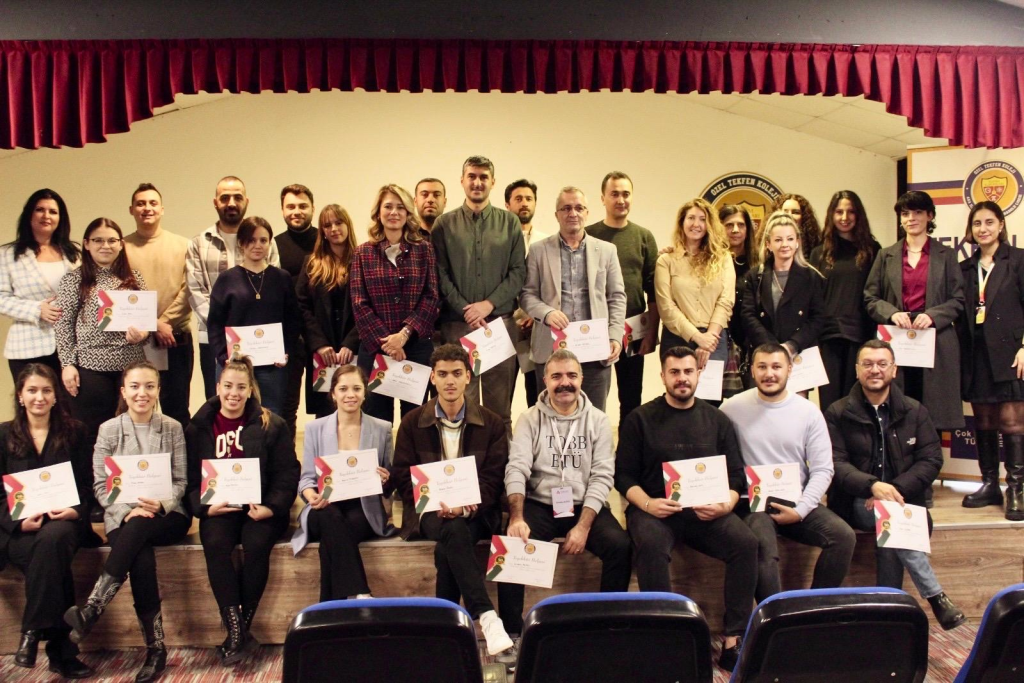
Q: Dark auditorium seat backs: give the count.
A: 4